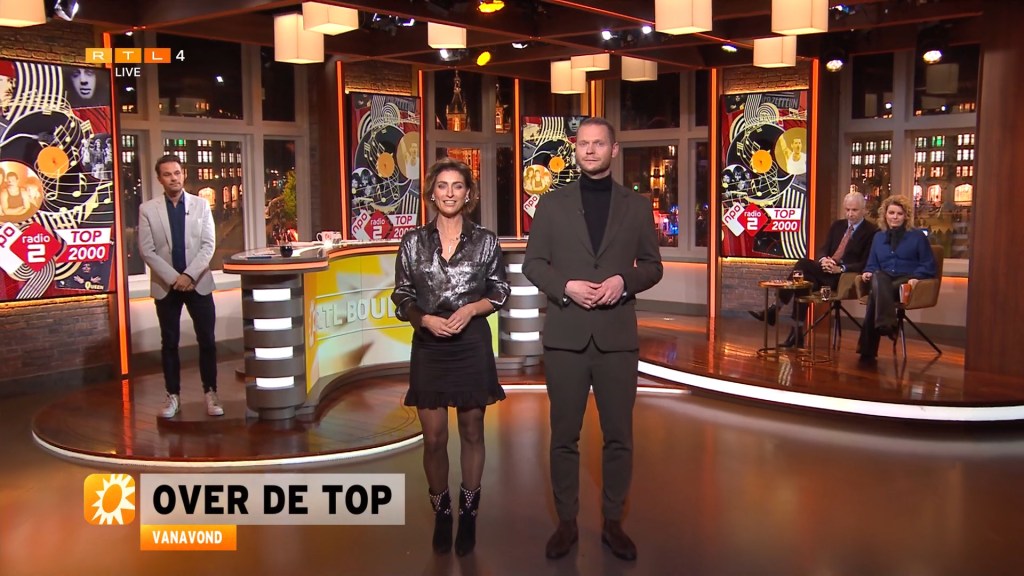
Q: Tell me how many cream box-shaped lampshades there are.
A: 10